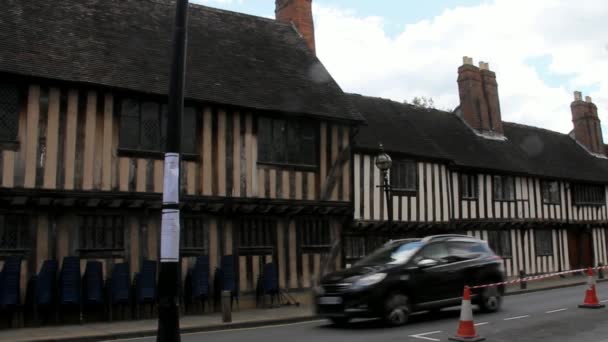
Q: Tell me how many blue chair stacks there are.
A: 9